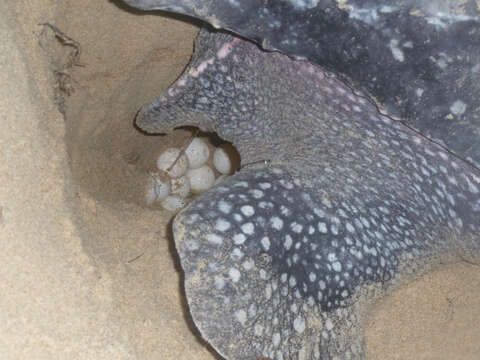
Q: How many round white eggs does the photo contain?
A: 8